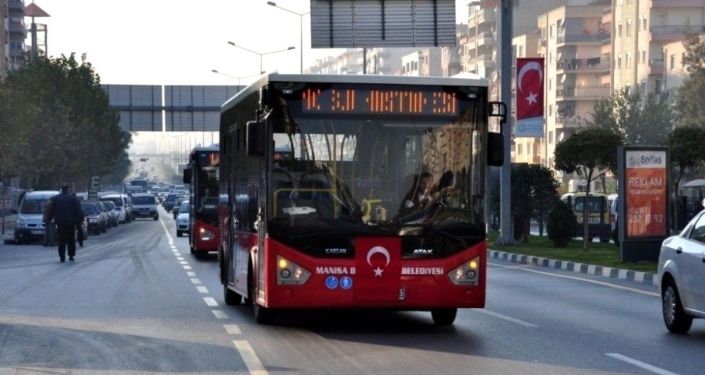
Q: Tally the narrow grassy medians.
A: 1